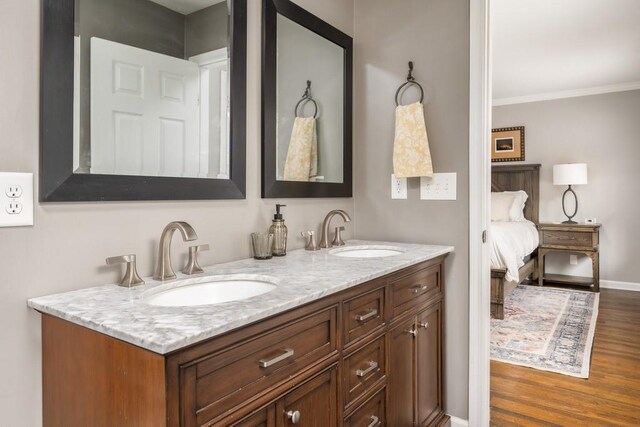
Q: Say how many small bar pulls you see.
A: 5